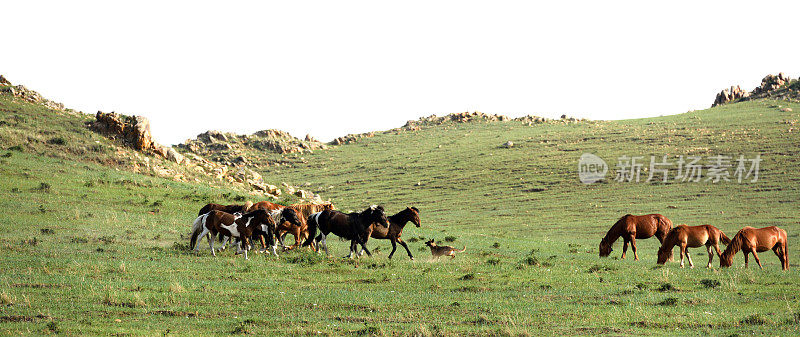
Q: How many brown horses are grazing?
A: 3